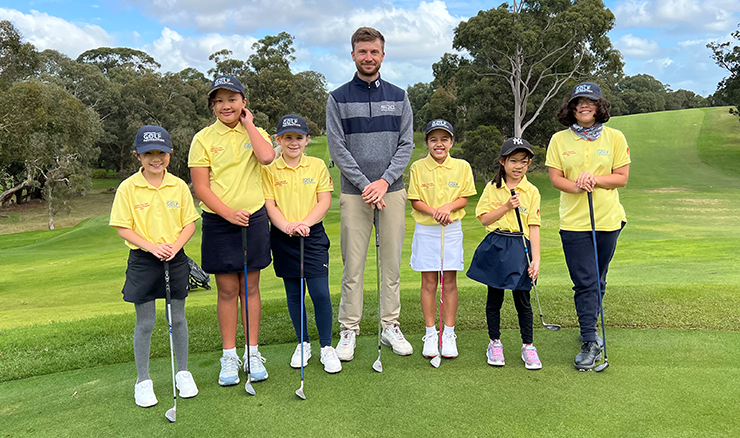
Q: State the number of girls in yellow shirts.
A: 6